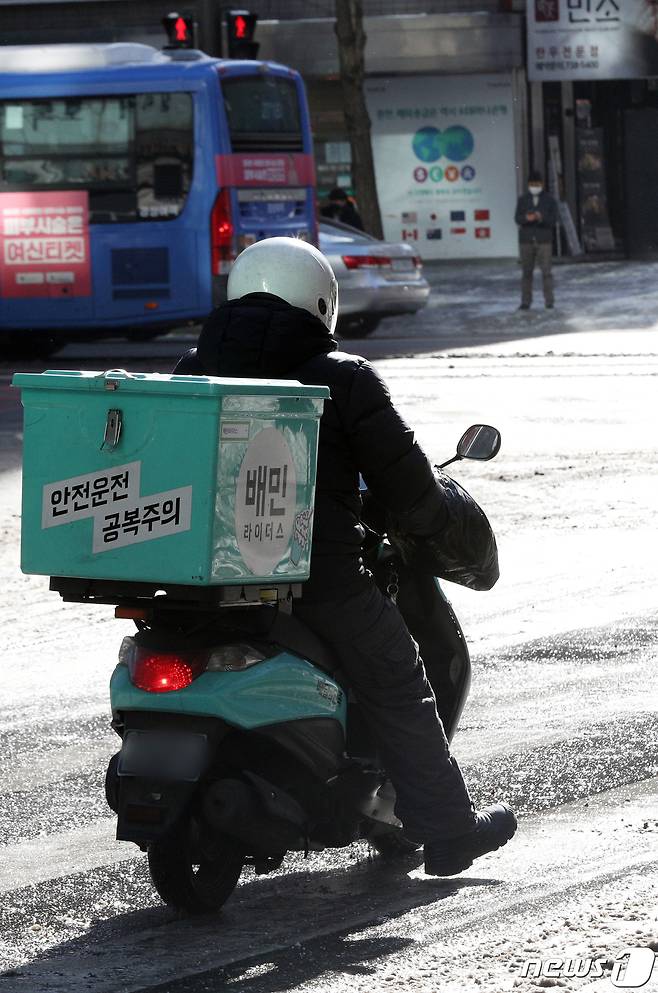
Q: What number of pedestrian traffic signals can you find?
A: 2